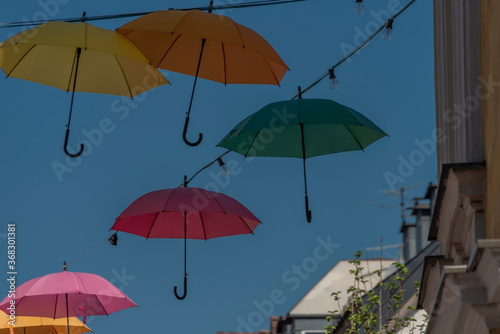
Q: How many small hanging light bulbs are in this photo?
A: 4